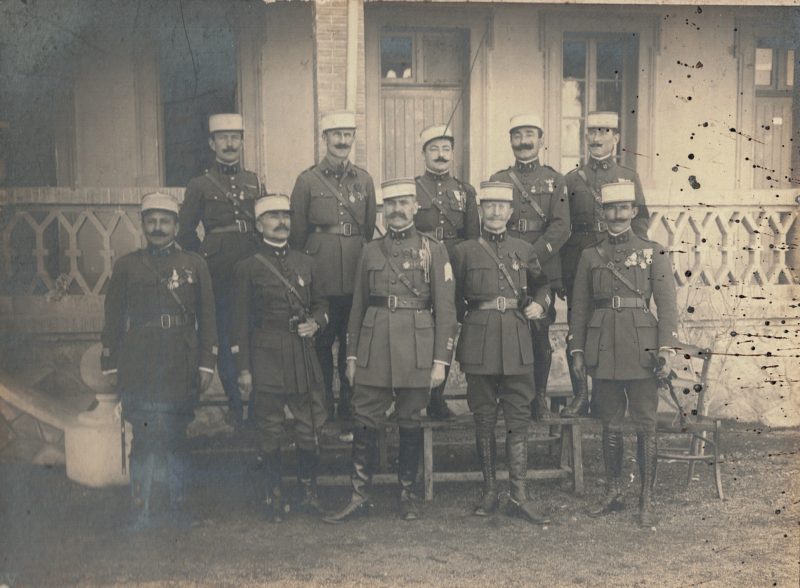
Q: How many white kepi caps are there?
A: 10